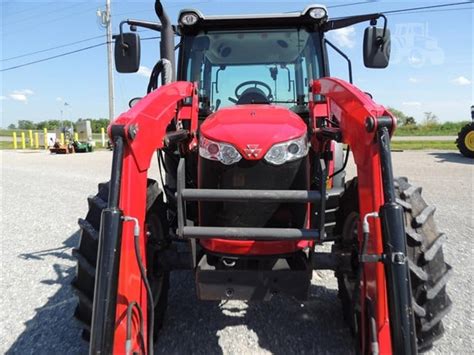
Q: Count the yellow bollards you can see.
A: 8